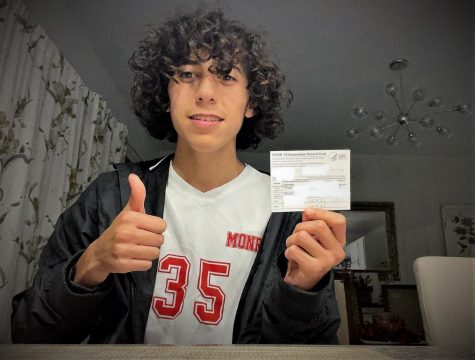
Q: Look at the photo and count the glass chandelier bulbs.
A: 12